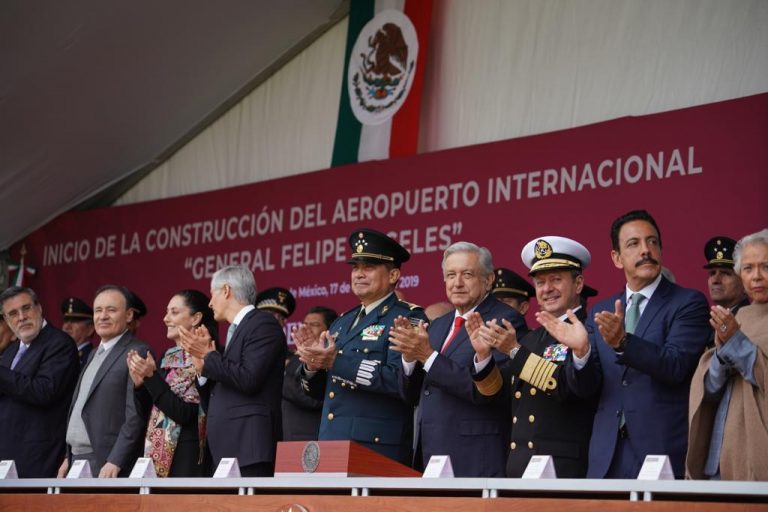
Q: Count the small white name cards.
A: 7